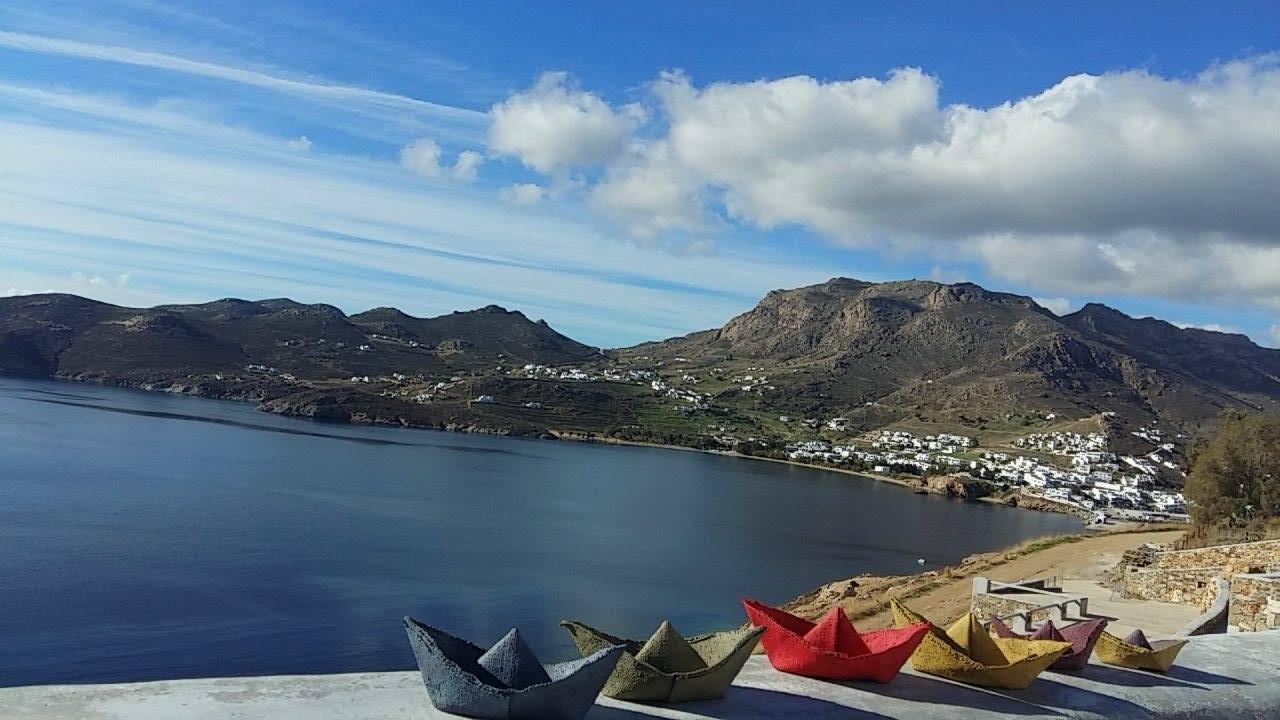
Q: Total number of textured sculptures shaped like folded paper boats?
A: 6